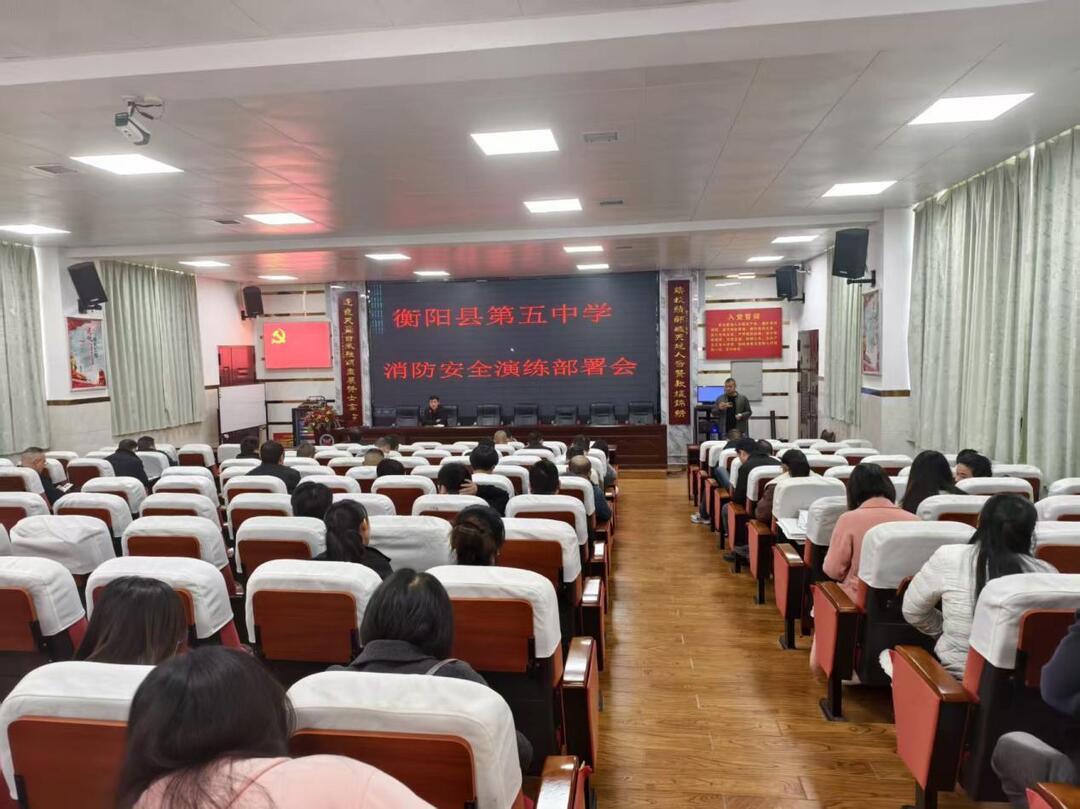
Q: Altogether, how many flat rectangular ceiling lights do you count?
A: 15